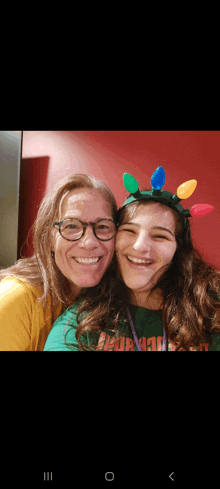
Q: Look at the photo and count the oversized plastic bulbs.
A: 4